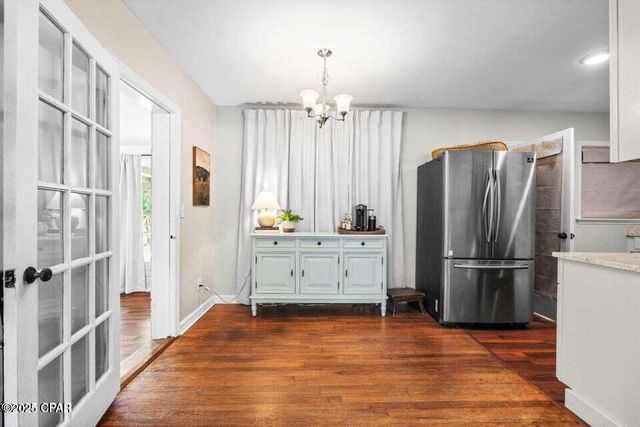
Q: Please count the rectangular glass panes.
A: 15